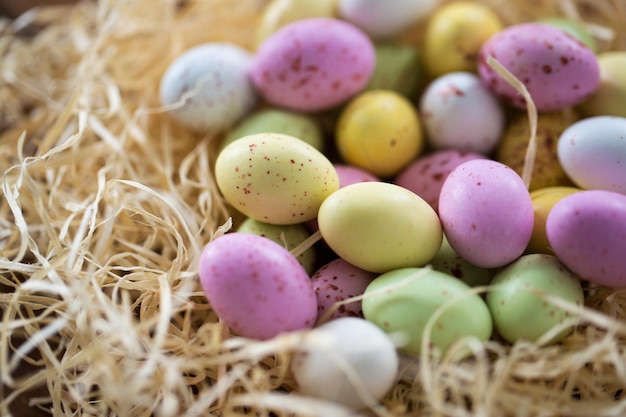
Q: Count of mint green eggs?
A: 7